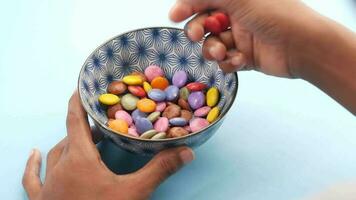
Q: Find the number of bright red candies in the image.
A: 4